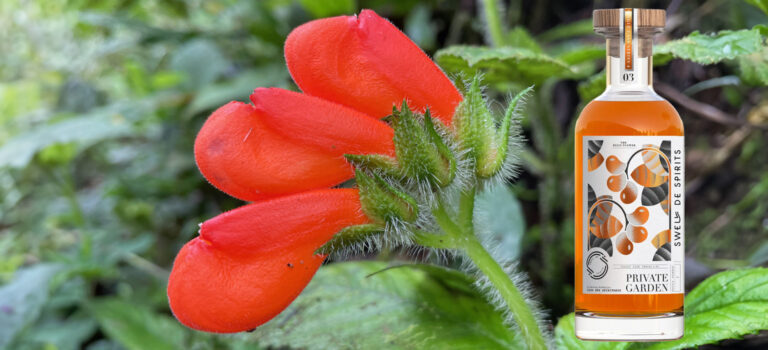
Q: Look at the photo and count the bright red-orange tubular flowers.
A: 3